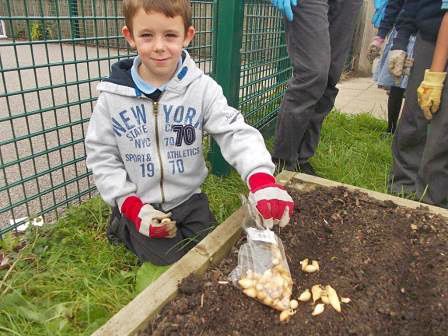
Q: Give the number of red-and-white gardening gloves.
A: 2